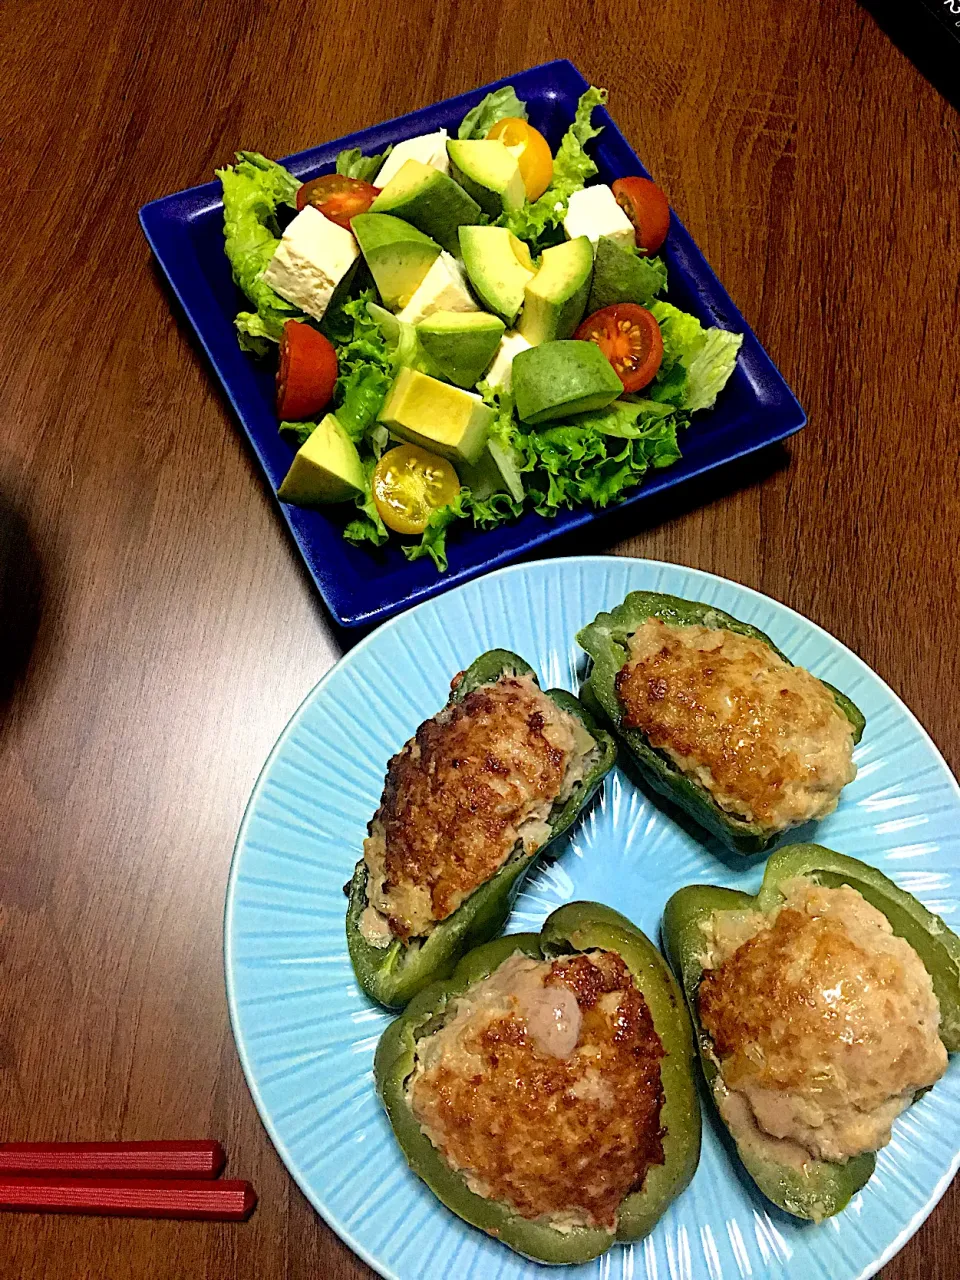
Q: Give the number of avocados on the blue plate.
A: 10